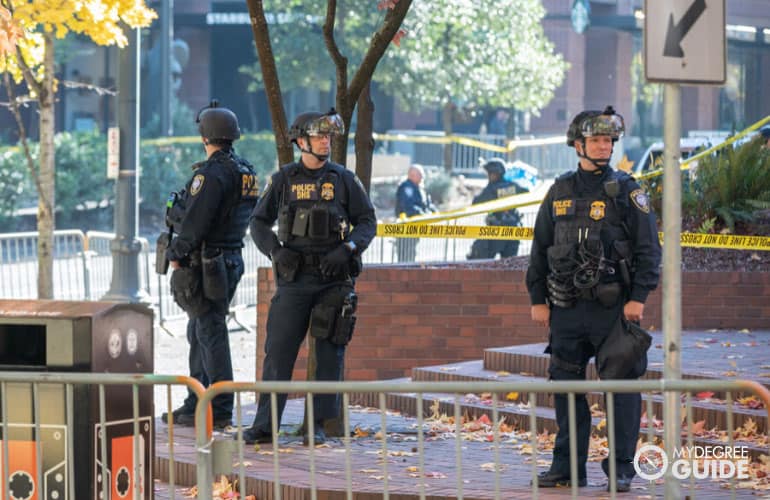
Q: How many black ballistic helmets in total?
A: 4